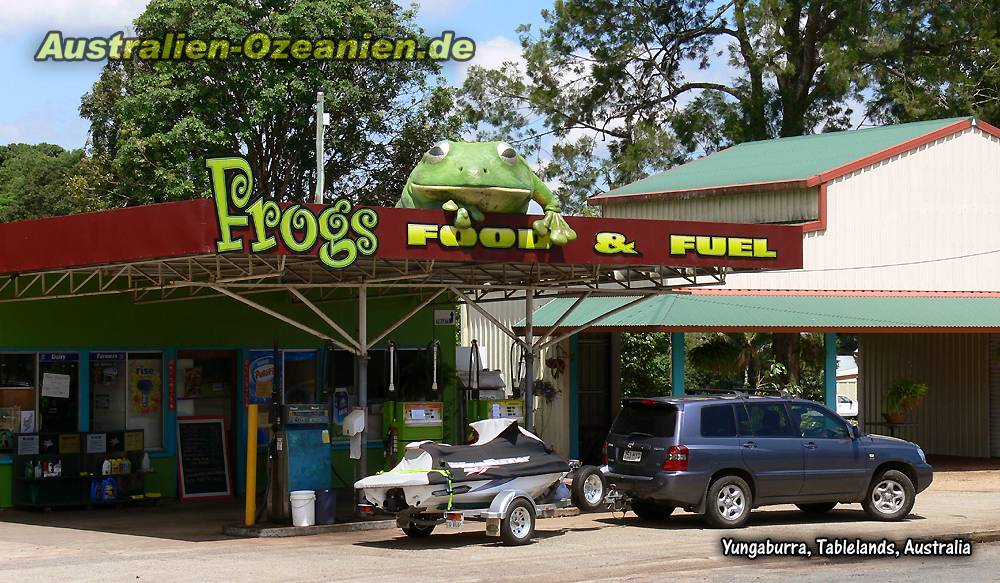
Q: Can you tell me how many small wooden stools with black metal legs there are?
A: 0